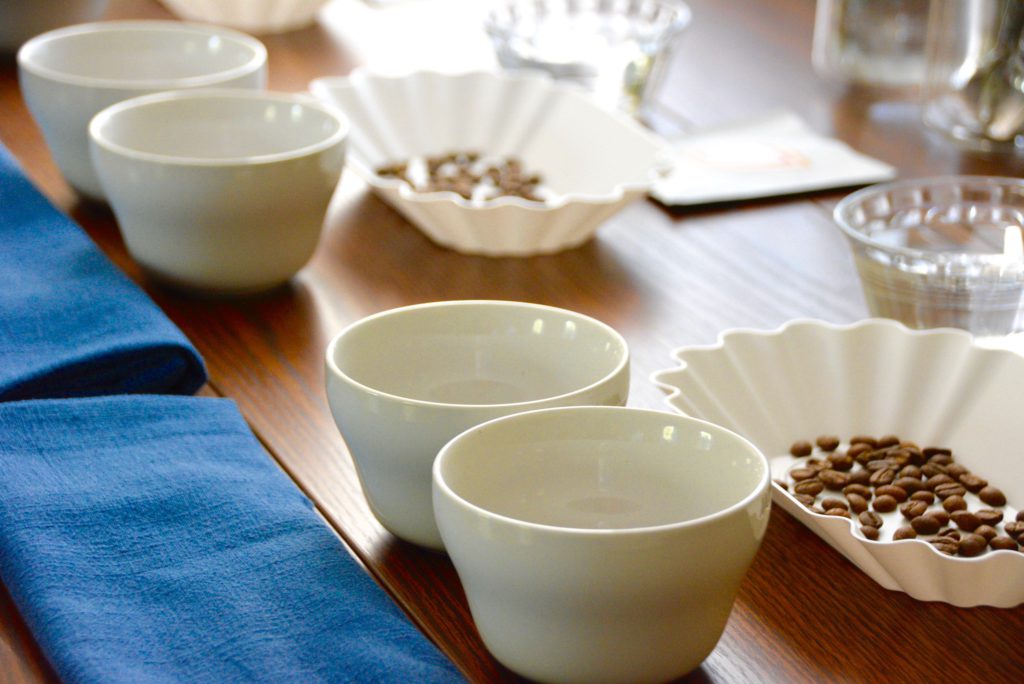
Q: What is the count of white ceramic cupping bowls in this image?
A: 4